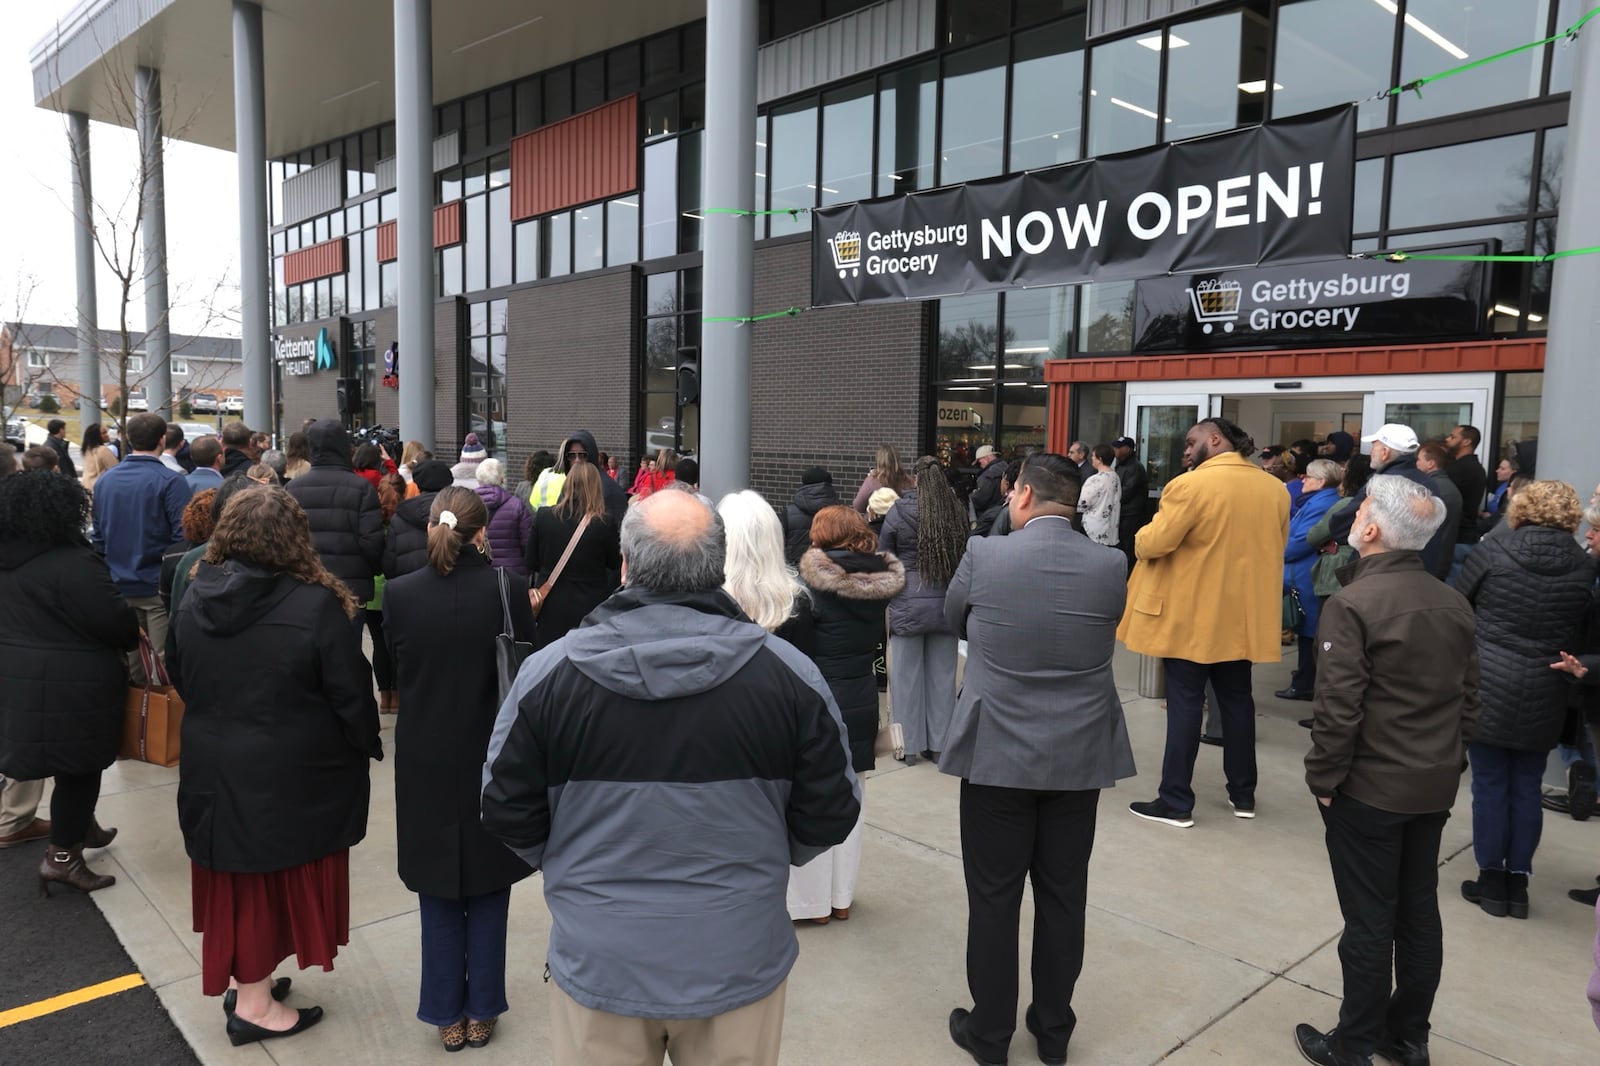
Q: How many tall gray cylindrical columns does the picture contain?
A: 6